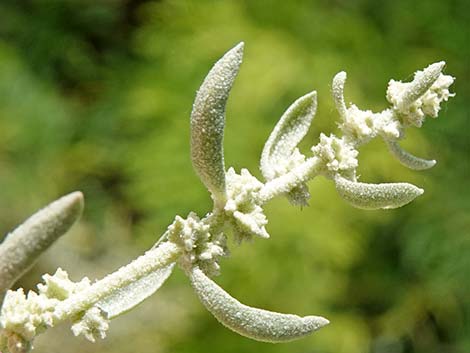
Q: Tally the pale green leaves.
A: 9